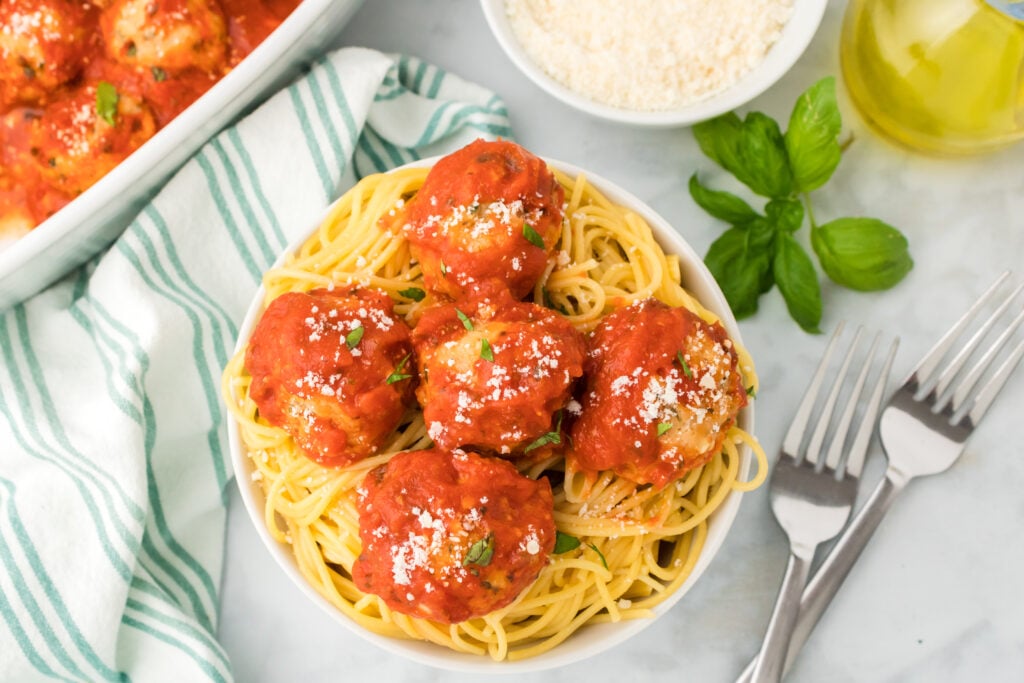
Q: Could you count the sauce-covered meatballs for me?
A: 8